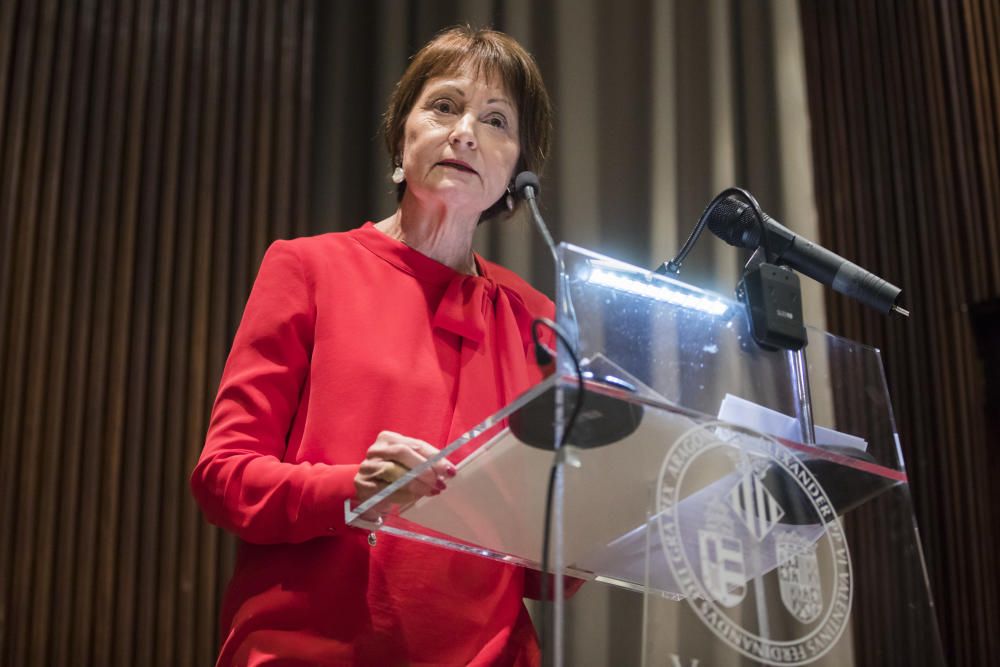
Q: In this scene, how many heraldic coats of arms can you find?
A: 3